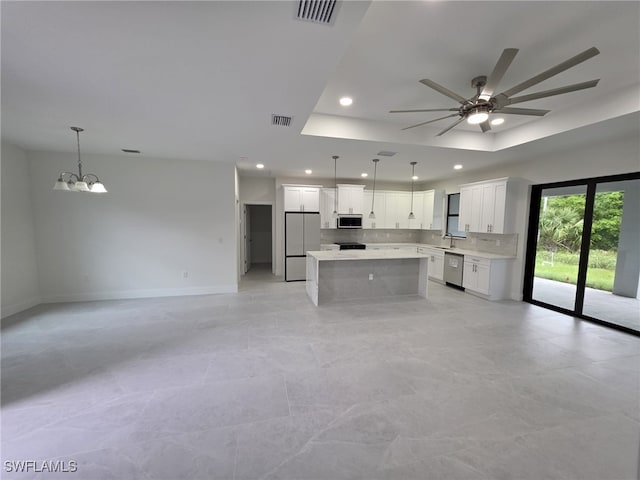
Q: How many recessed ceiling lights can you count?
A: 7